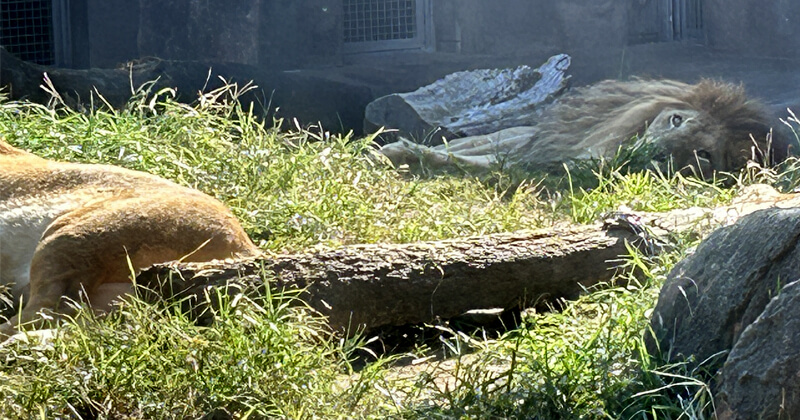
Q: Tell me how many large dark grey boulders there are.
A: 2